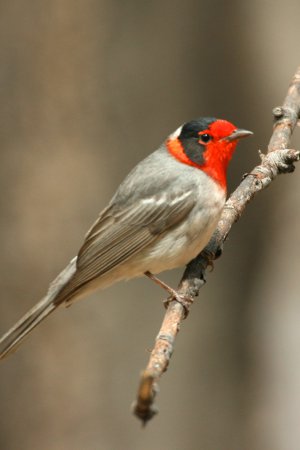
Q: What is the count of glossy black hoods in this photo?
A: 1